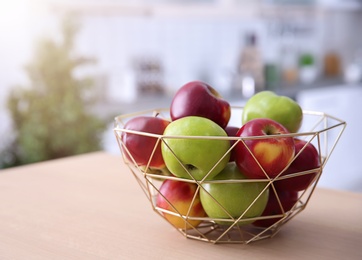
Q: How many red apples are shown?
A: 7